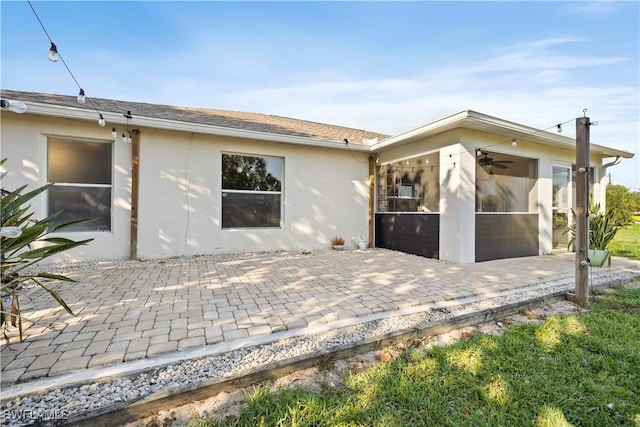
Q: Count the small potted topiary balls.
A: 0